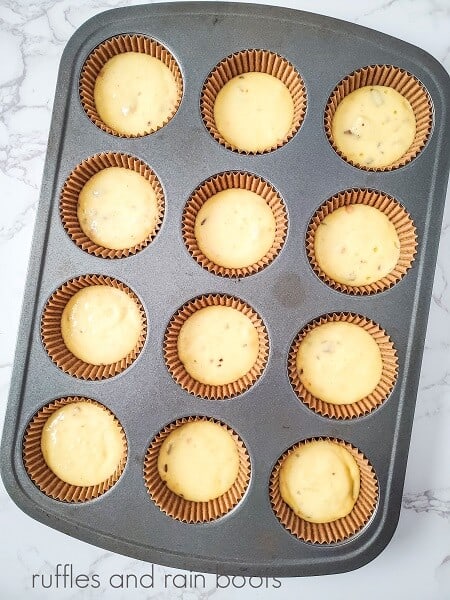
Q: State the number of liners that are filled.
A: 12